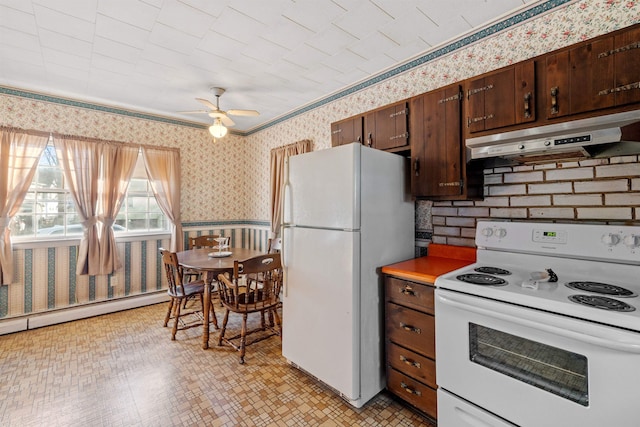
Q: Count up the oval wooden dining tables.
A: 1